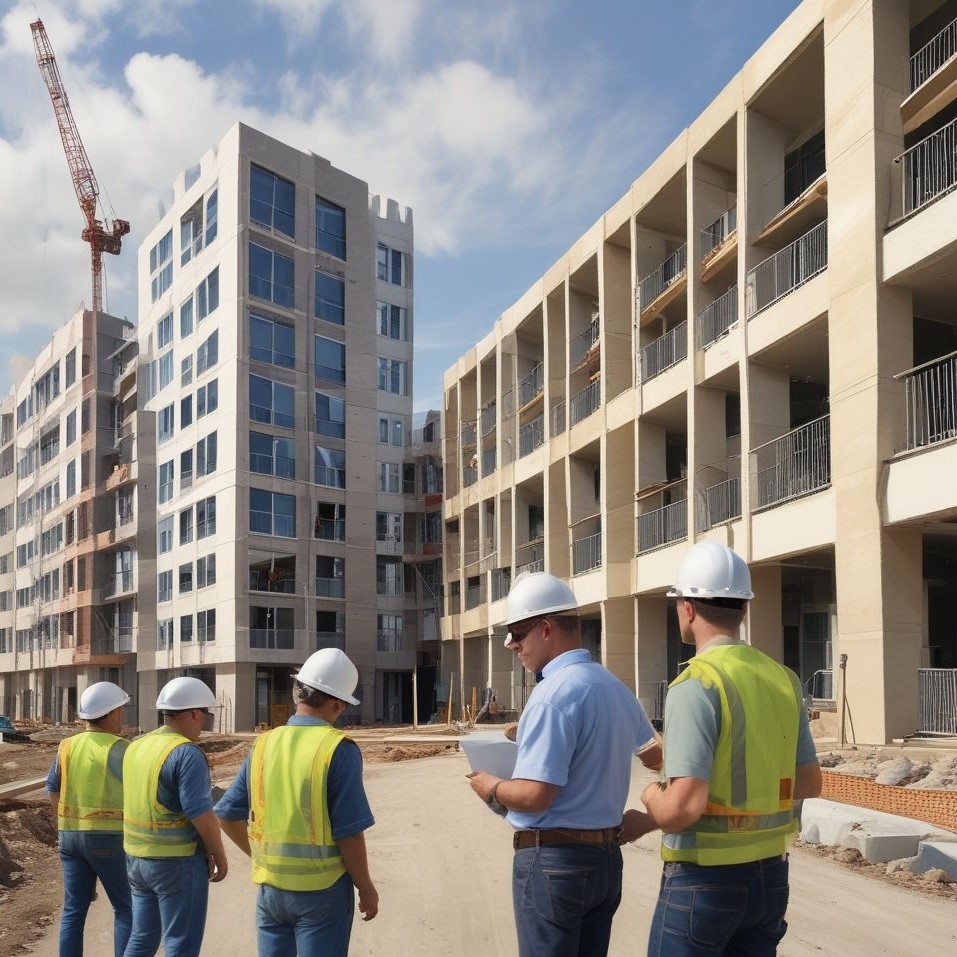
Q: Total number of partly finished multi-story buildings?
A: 3